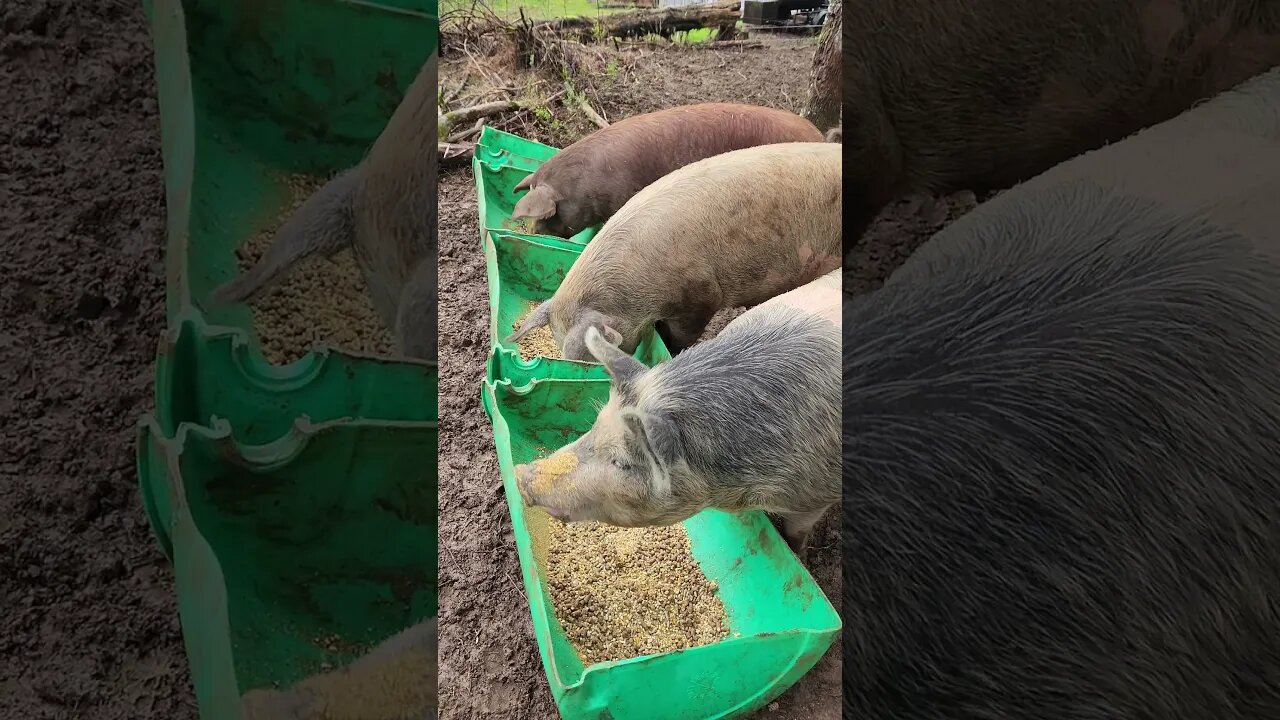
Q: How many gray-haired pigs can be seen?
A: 1